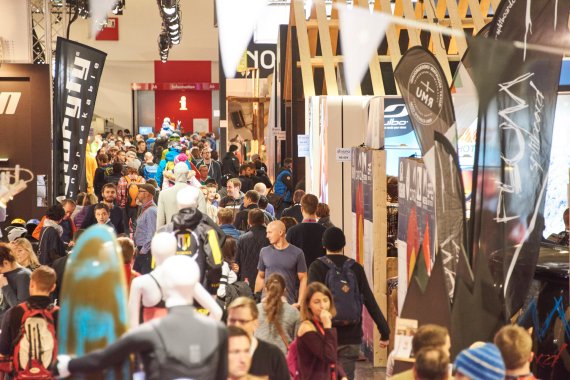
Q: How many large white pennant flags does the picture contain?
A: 3